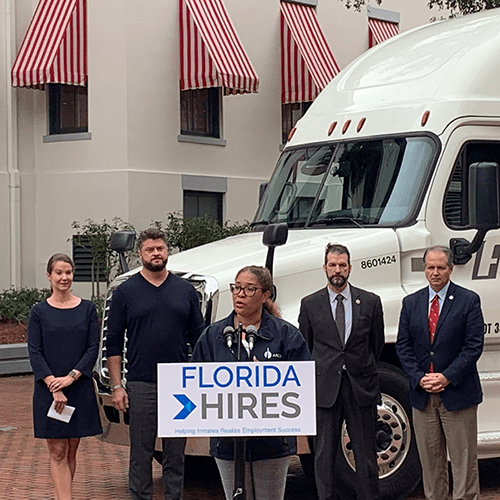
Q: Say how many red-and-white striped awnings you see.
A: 4